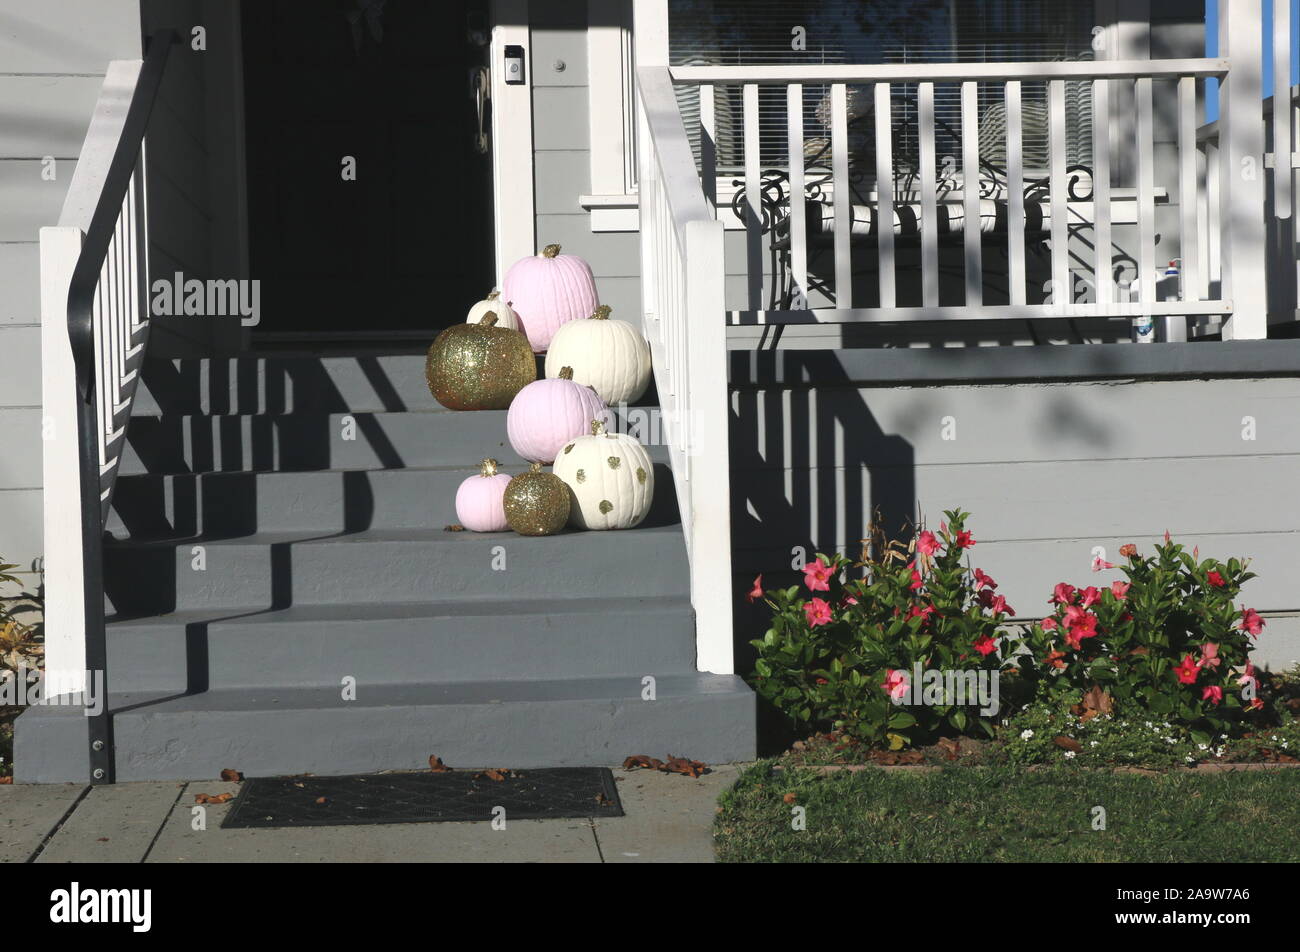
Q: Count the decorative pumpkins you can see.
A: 8